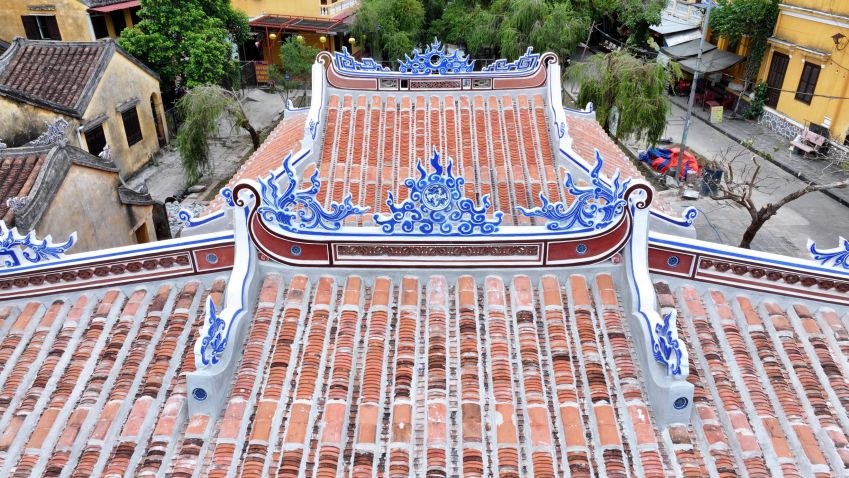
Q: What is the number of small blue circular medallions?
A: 6